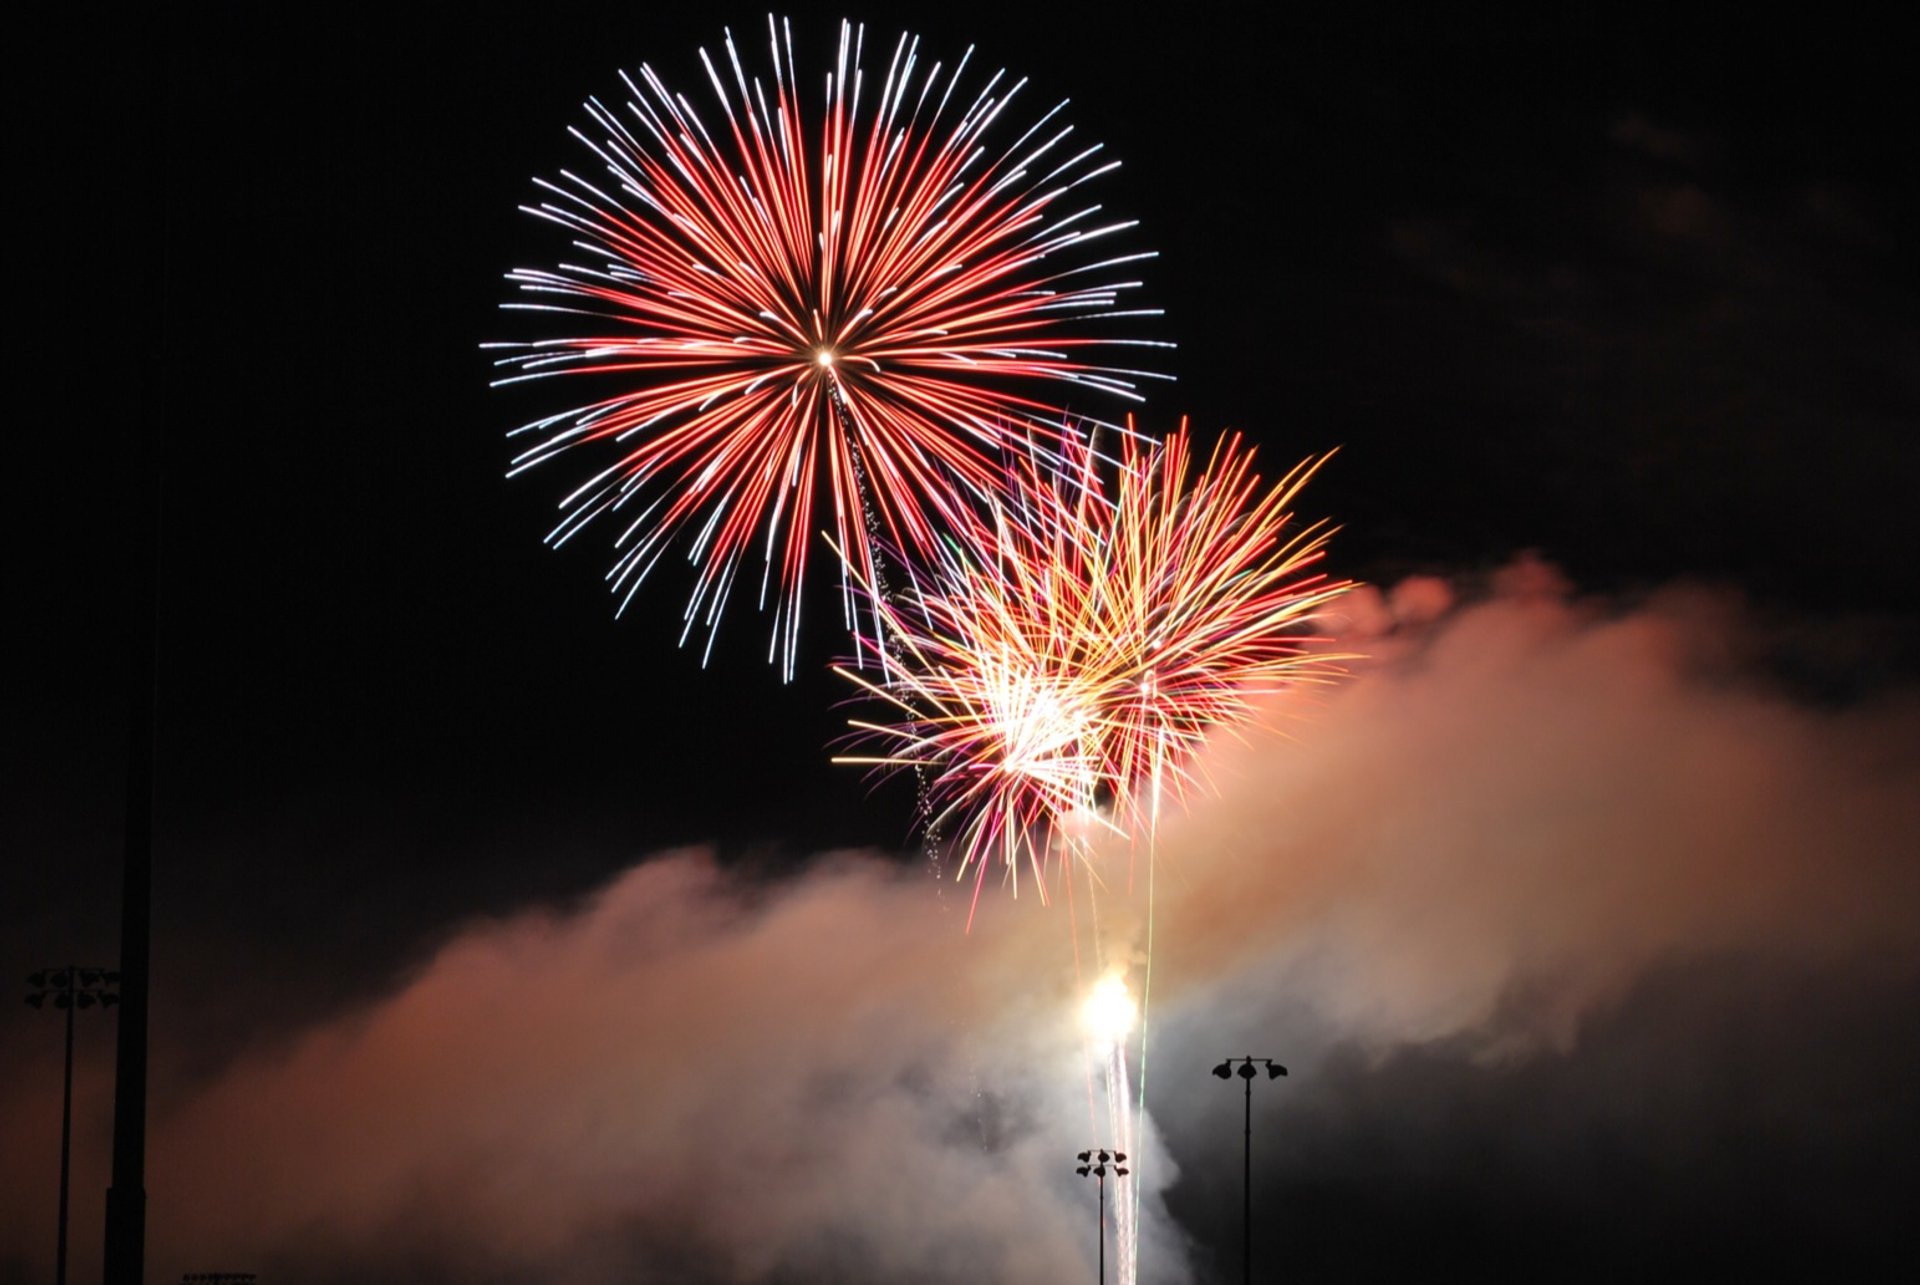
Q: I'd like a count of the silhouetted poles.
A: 4